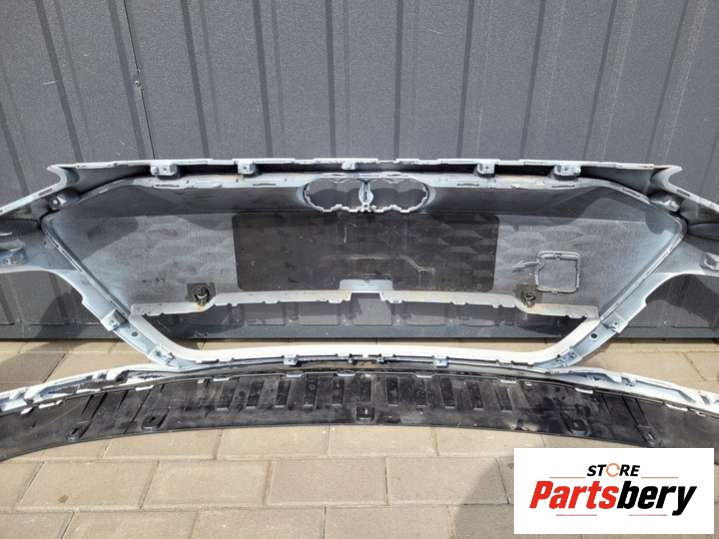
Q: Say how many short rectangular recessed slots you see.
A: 11